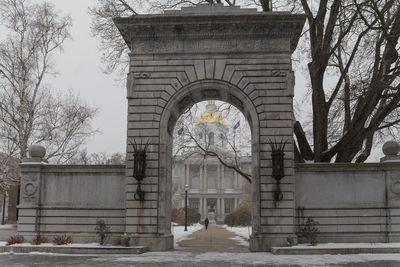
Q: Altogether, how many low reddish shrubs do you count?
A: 3